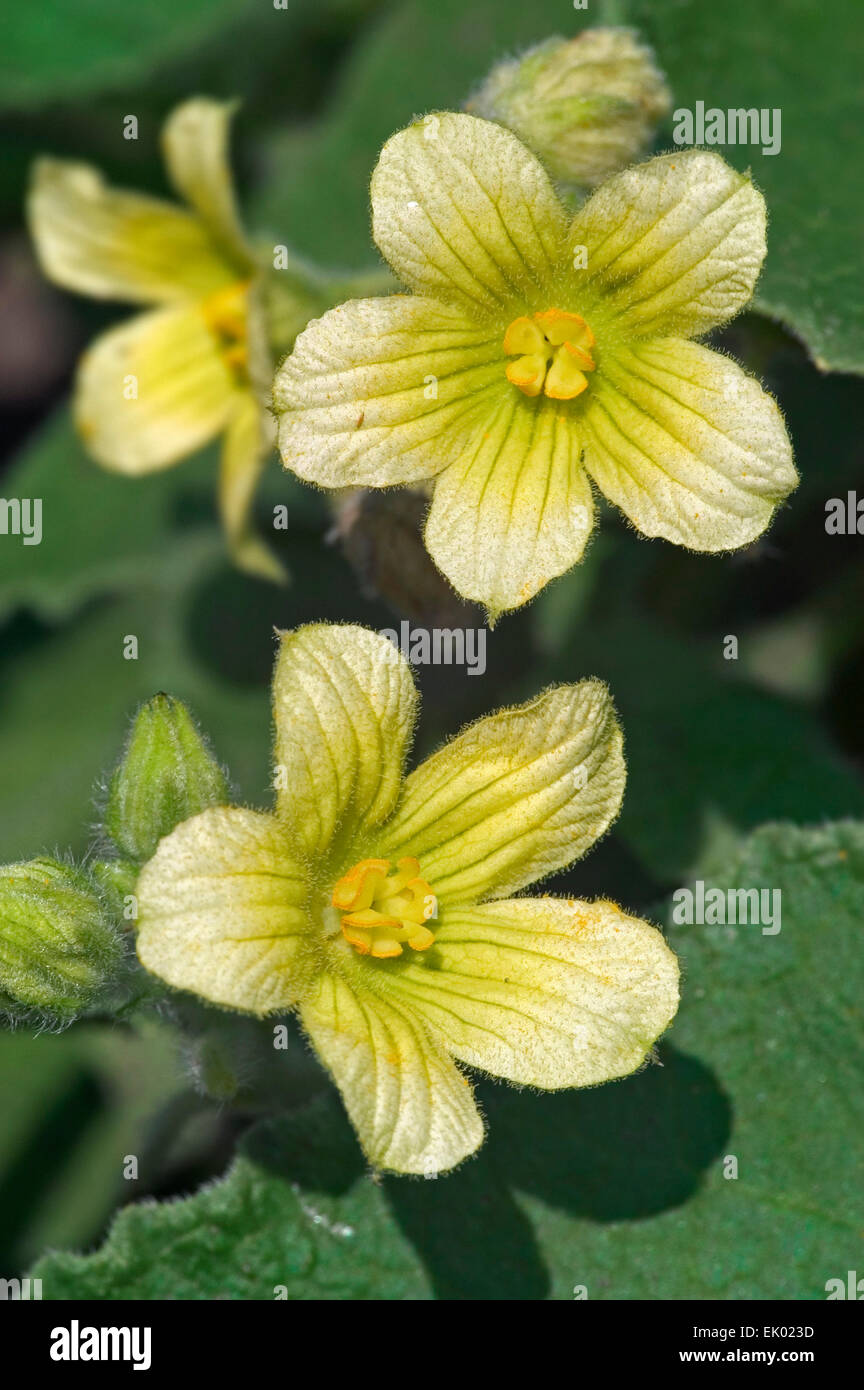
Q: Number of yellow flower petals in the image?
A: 15